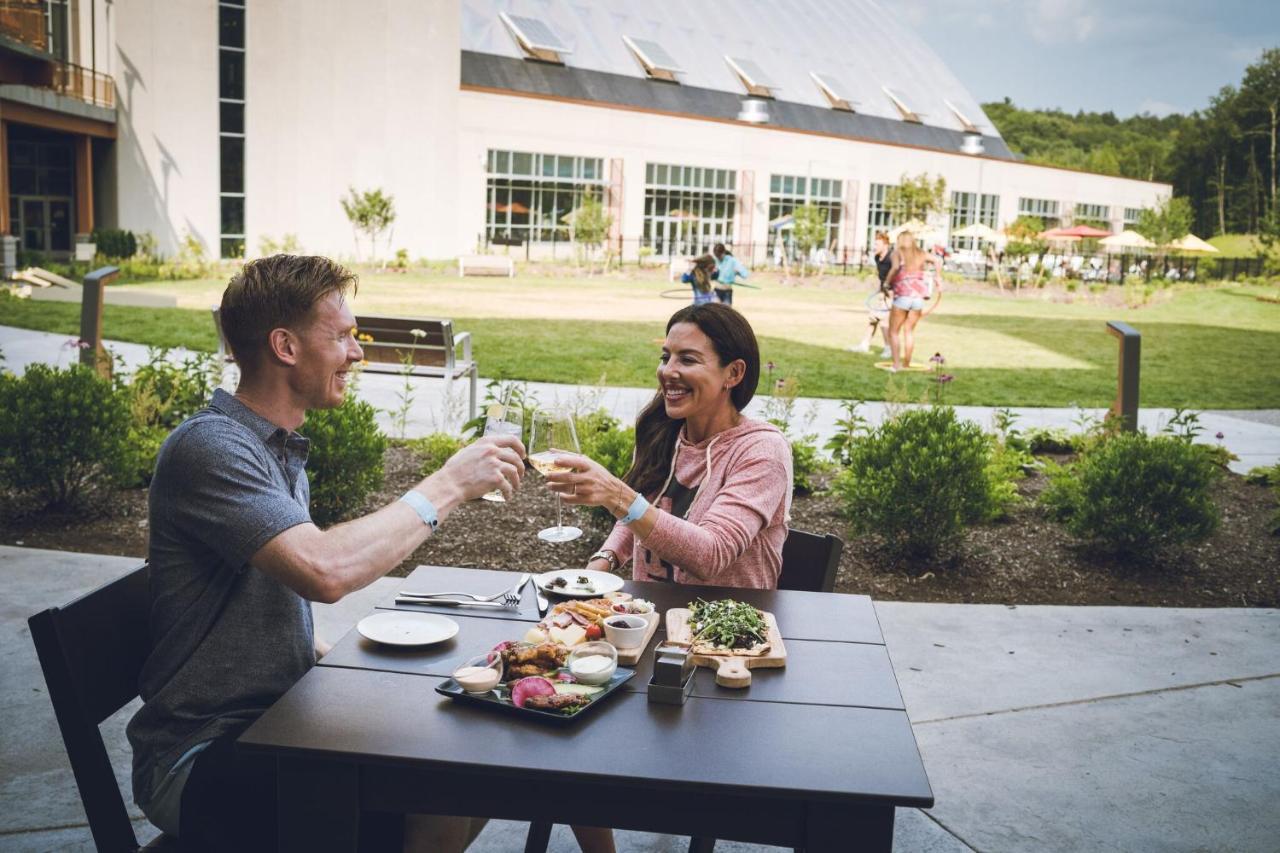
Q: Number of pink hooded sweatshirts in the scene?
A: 1